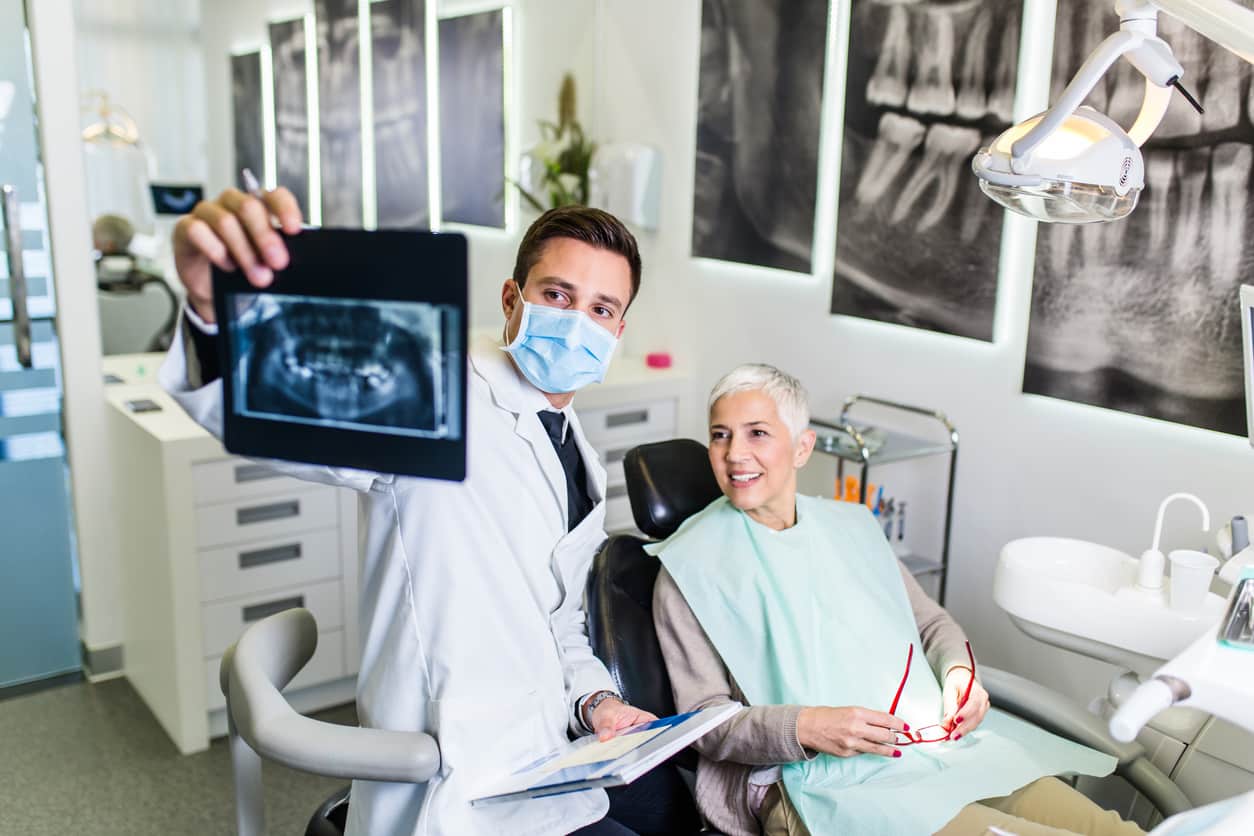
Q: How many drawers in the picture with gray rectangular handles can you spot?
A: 7